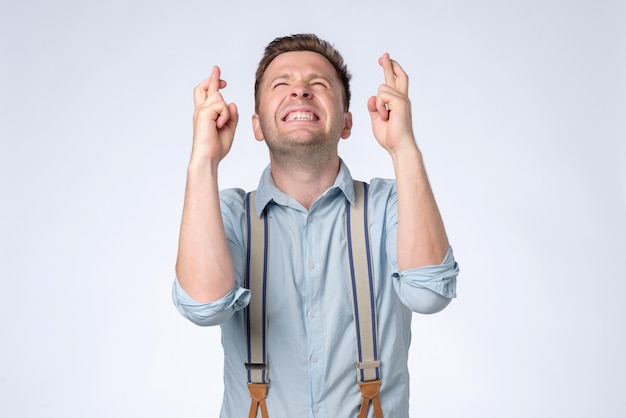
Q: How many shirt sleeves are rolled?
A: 2